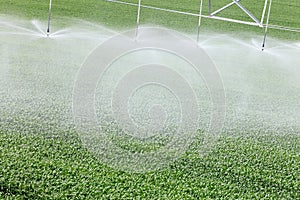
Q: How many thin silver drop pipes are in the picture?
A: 4